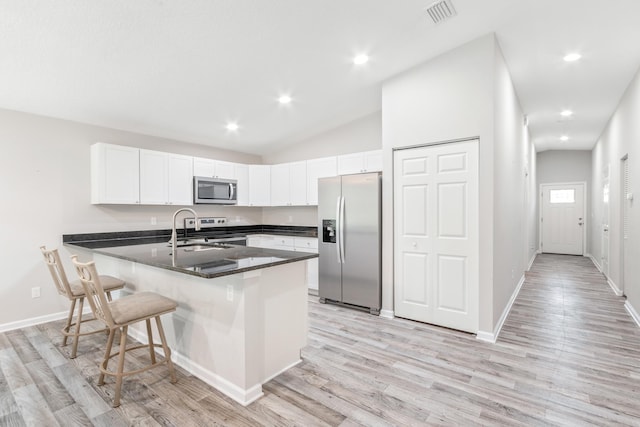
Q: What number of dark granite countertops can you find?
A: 2